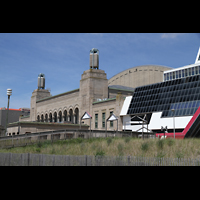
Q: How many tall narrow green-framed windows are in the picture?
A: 3